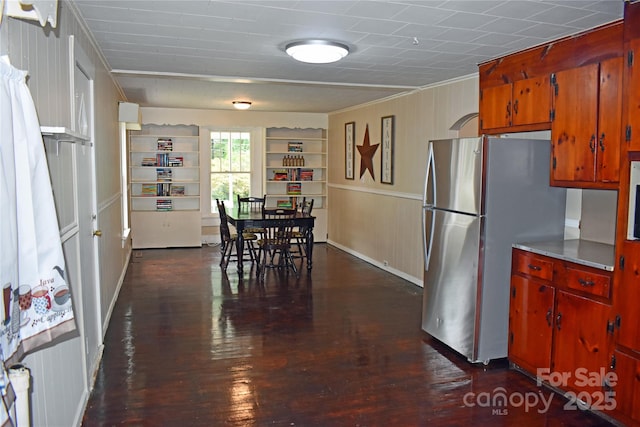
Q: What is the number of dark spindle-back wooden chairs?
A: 4